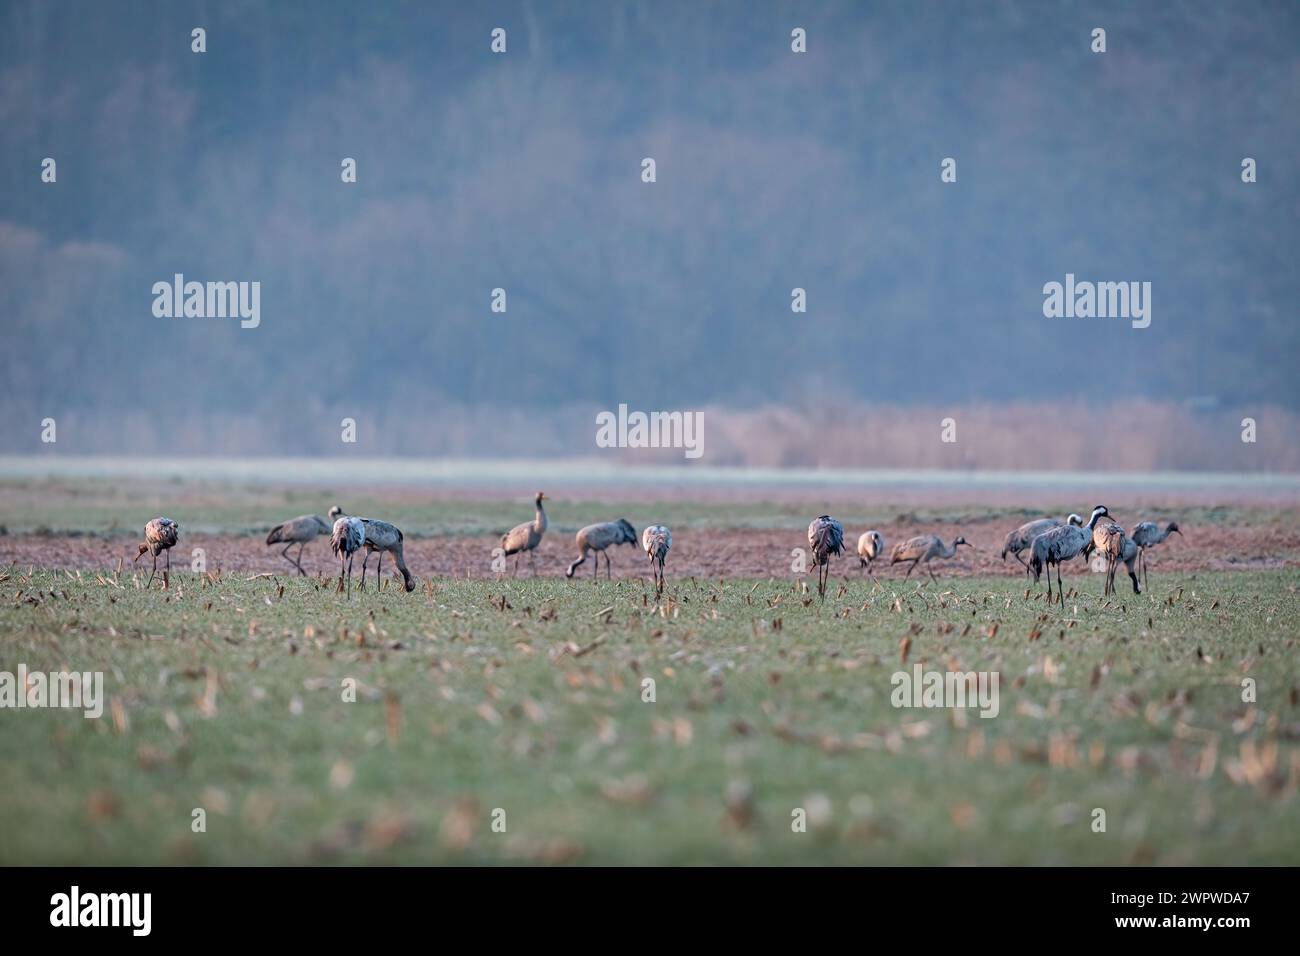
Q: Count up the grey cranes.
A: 15